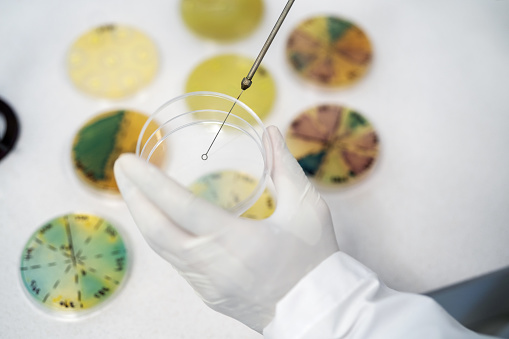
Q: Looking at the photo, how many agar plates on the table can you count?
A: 8